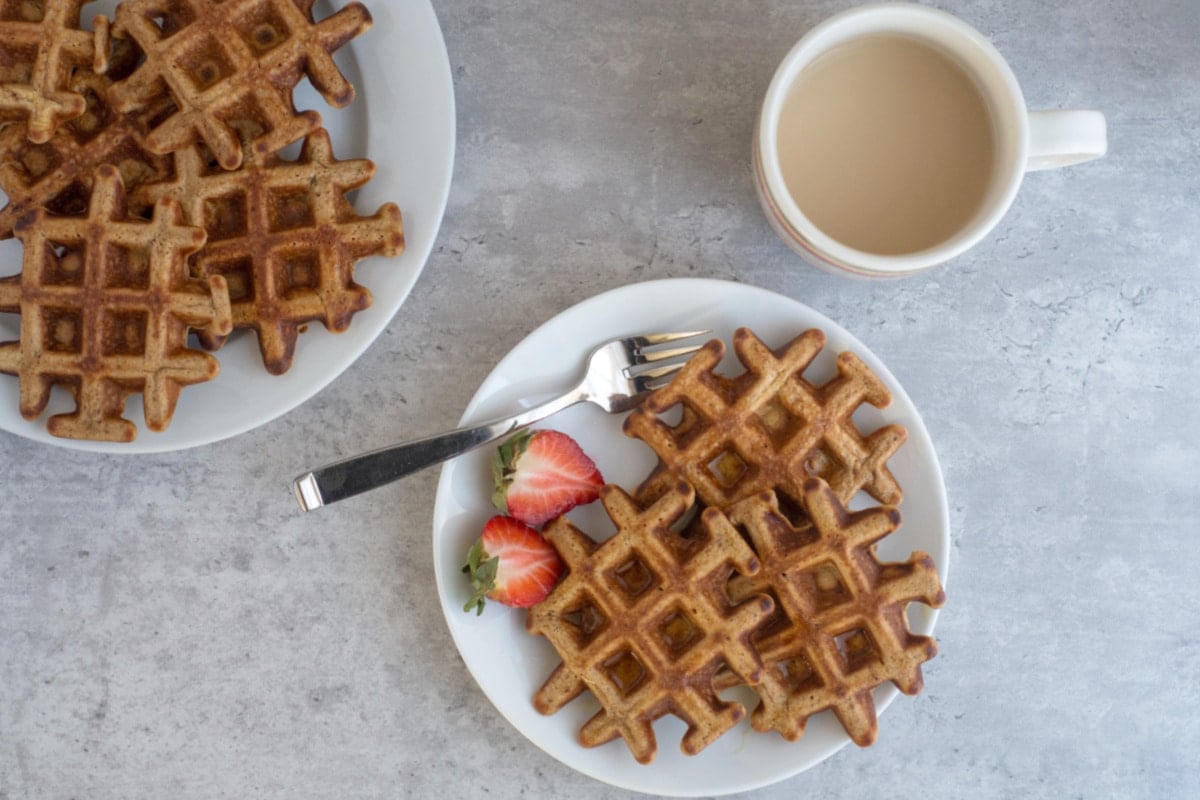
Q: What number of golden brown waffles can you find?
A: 8